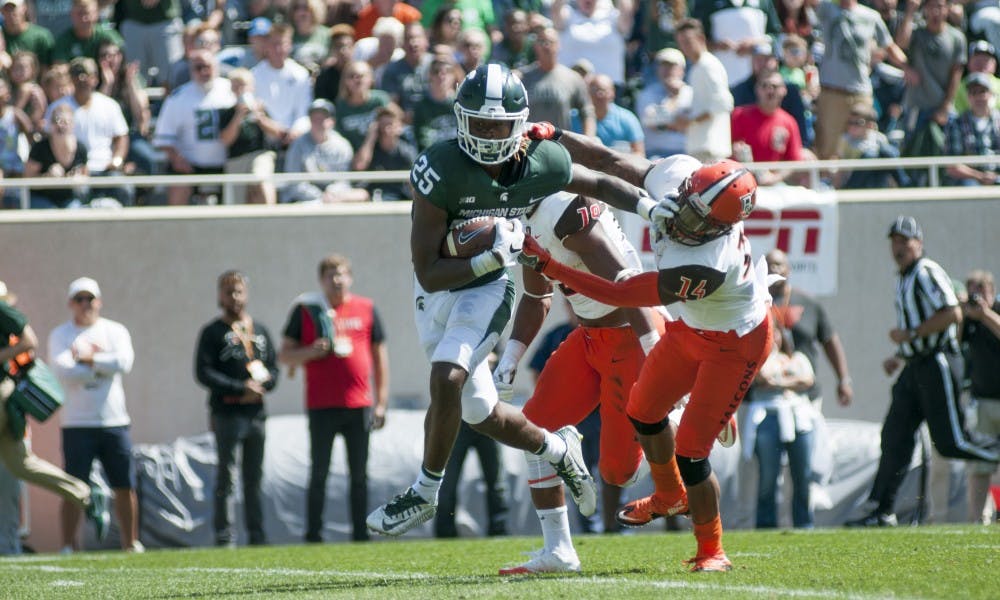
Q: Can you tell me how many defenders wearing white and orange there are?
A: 2